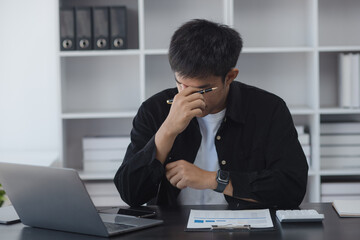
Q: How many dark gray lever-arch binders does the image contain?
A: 4